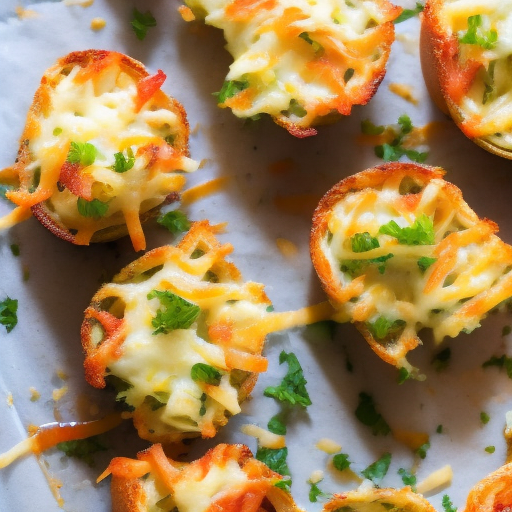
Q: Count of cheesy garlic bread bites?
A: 8